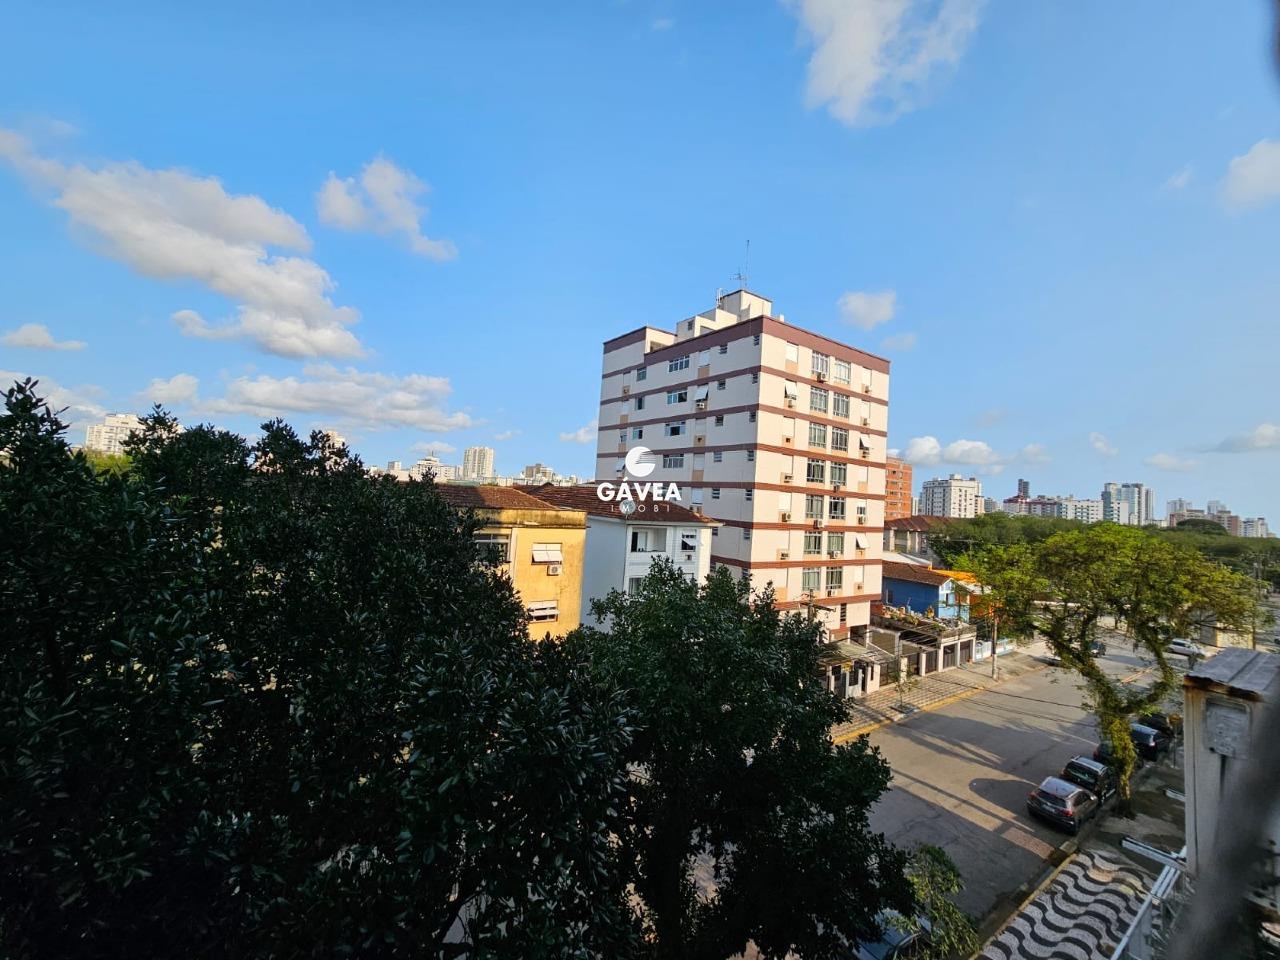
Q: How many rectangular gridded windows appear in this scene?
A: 14